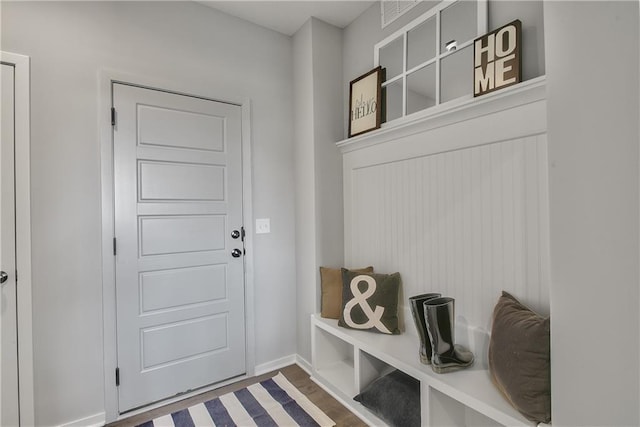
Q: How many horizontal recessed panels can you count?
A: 5